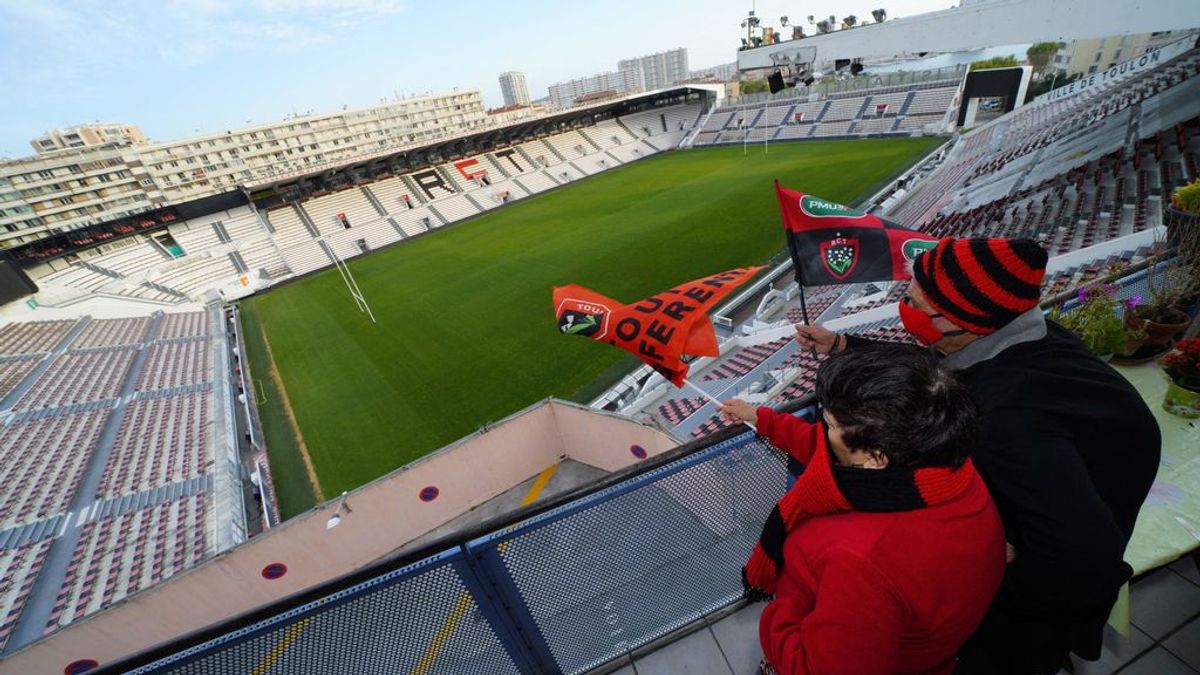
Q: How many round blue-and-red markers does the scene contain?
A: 4